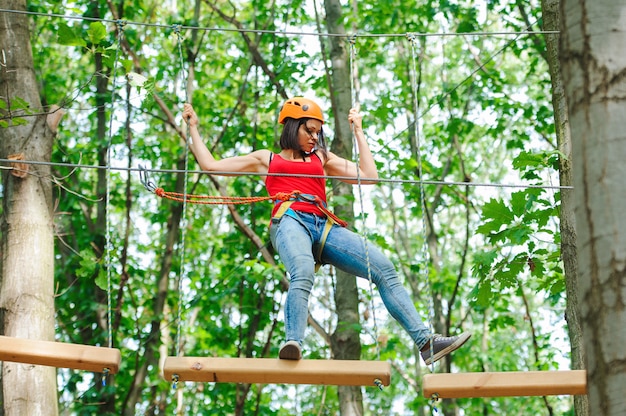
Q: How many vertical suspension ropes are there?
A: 4